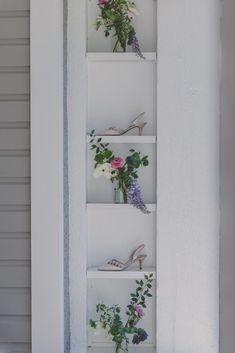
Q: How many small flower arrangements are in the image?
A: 3